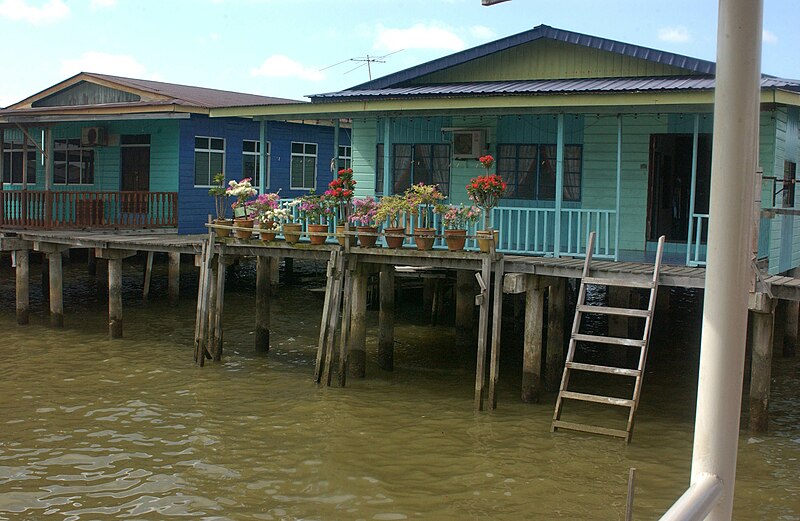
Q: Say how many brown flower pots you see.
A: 11